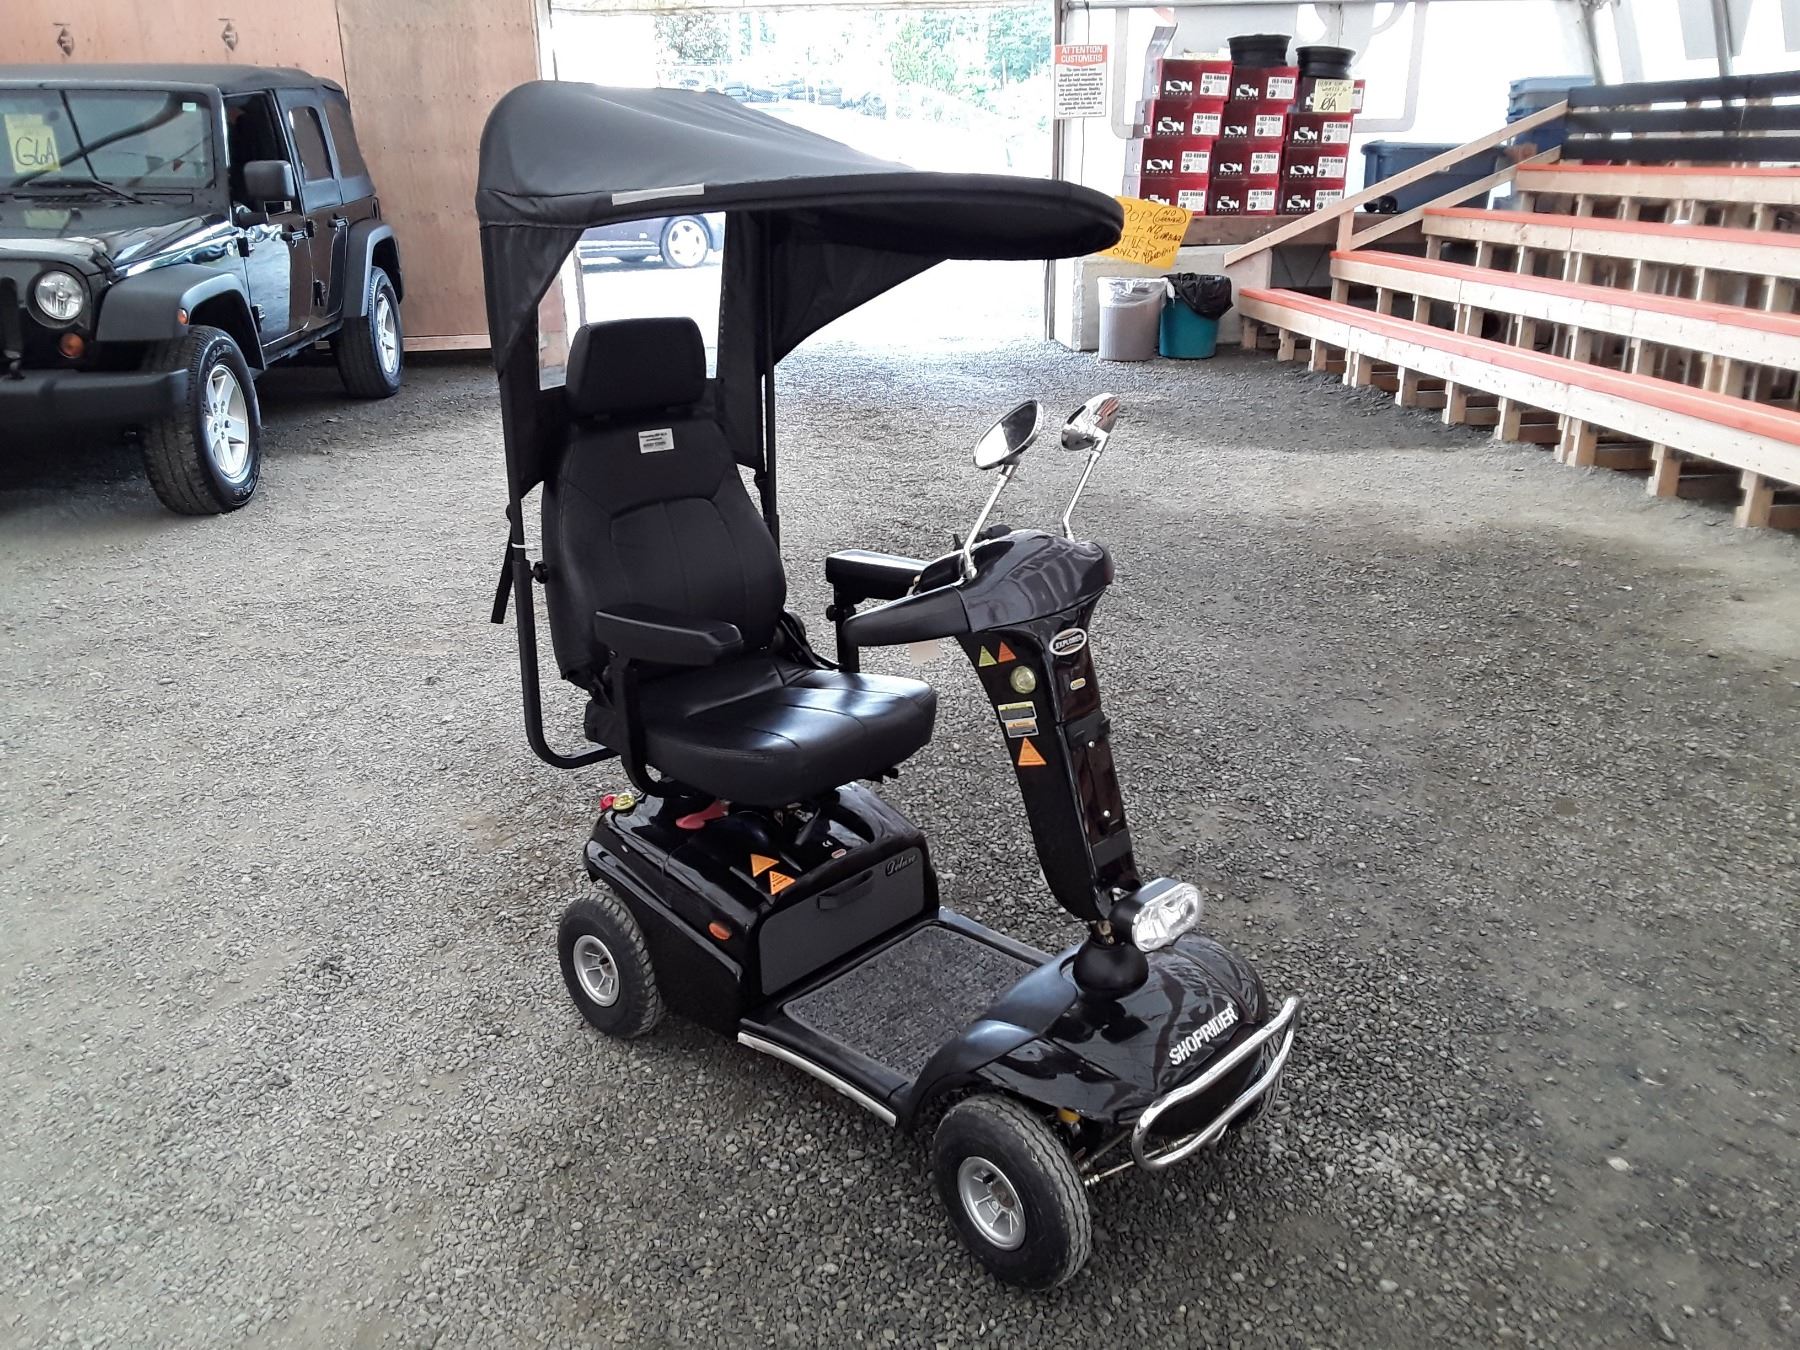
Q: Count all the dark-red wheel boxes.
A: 12